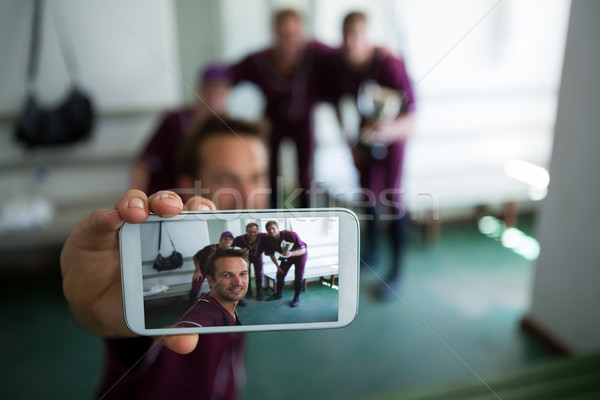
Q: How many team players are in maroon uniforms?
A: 4